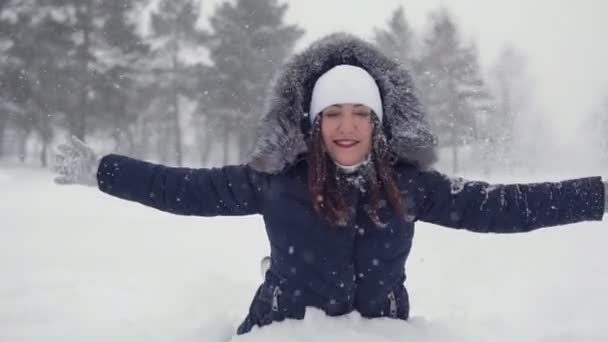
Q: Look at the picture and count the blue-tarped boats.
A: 0